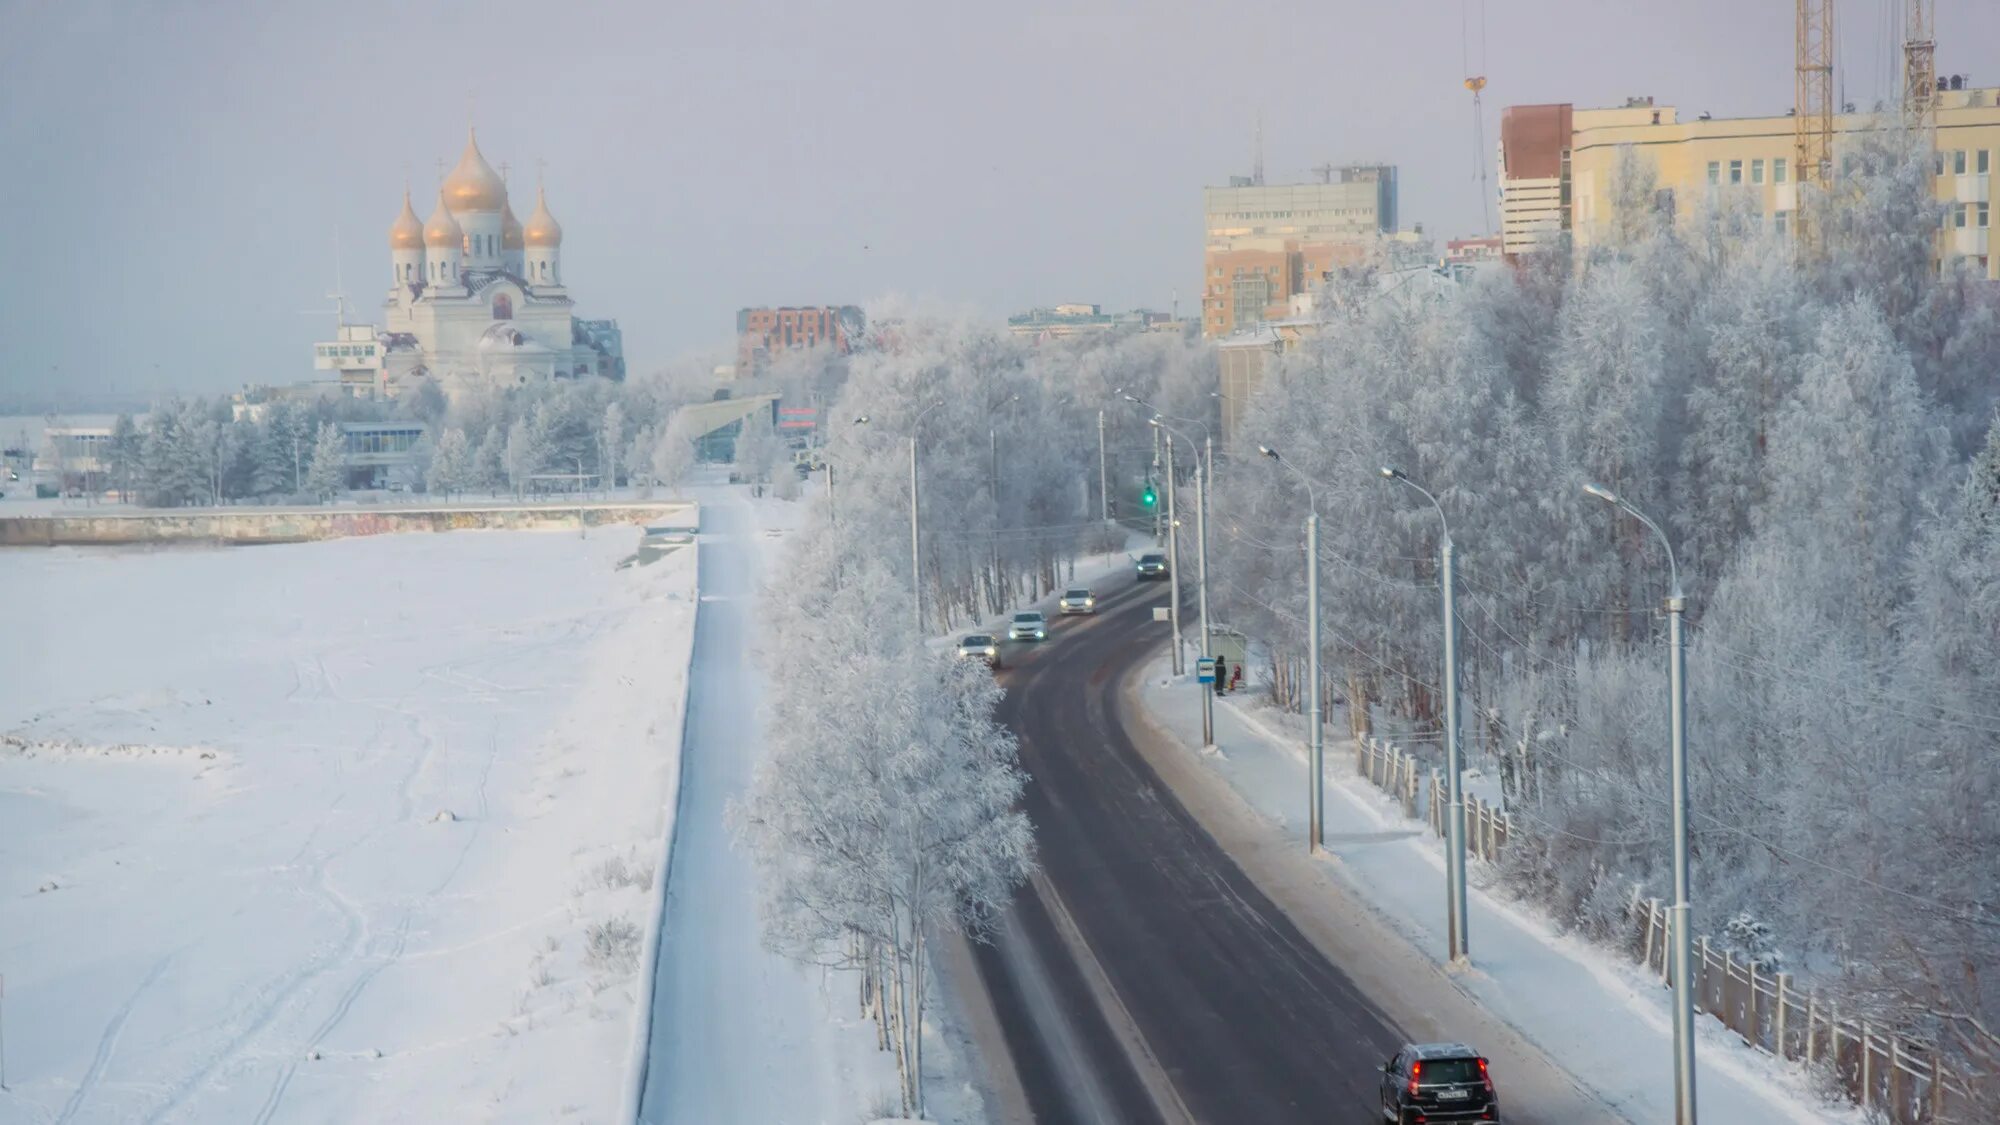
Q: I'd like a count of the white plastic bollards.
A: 0